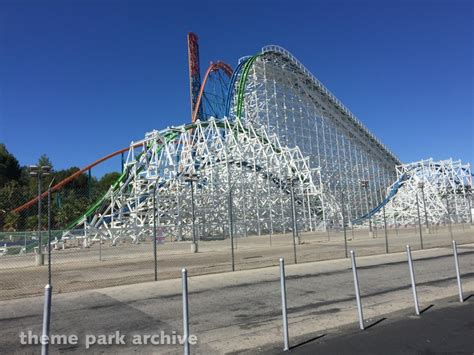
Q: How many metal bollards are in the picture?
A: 6